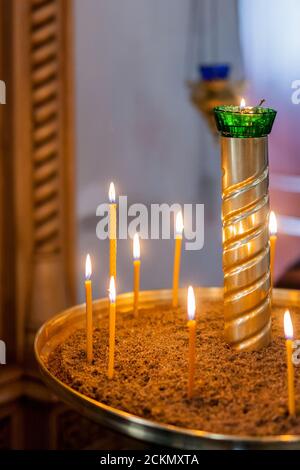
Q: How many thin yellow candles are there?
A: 8